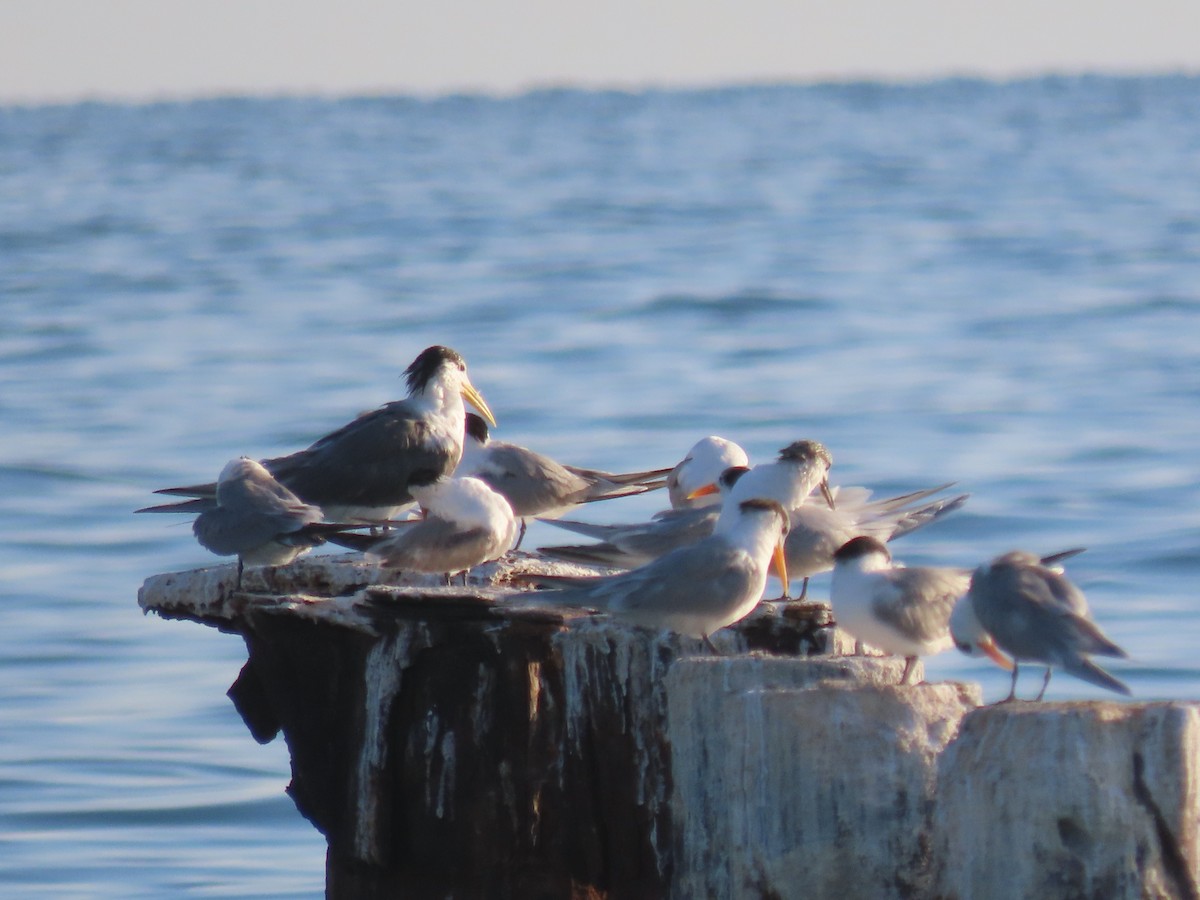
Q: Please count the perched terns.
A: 10